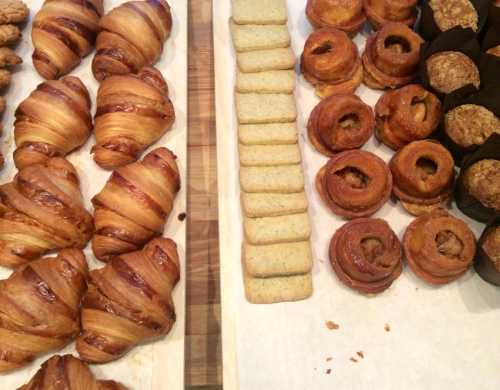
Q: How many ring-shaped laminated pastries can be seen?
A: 10